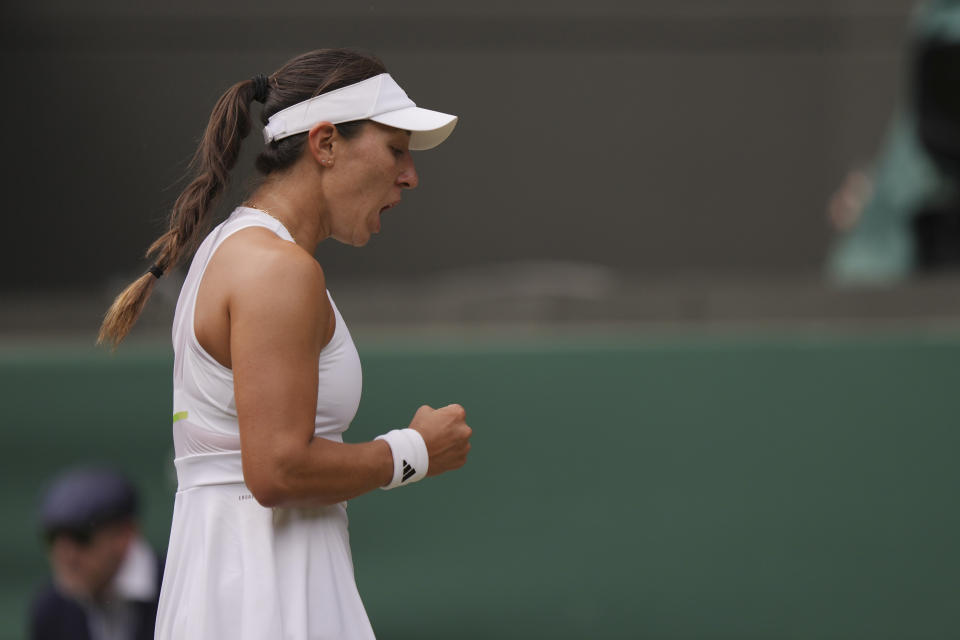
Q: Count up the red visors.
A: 0